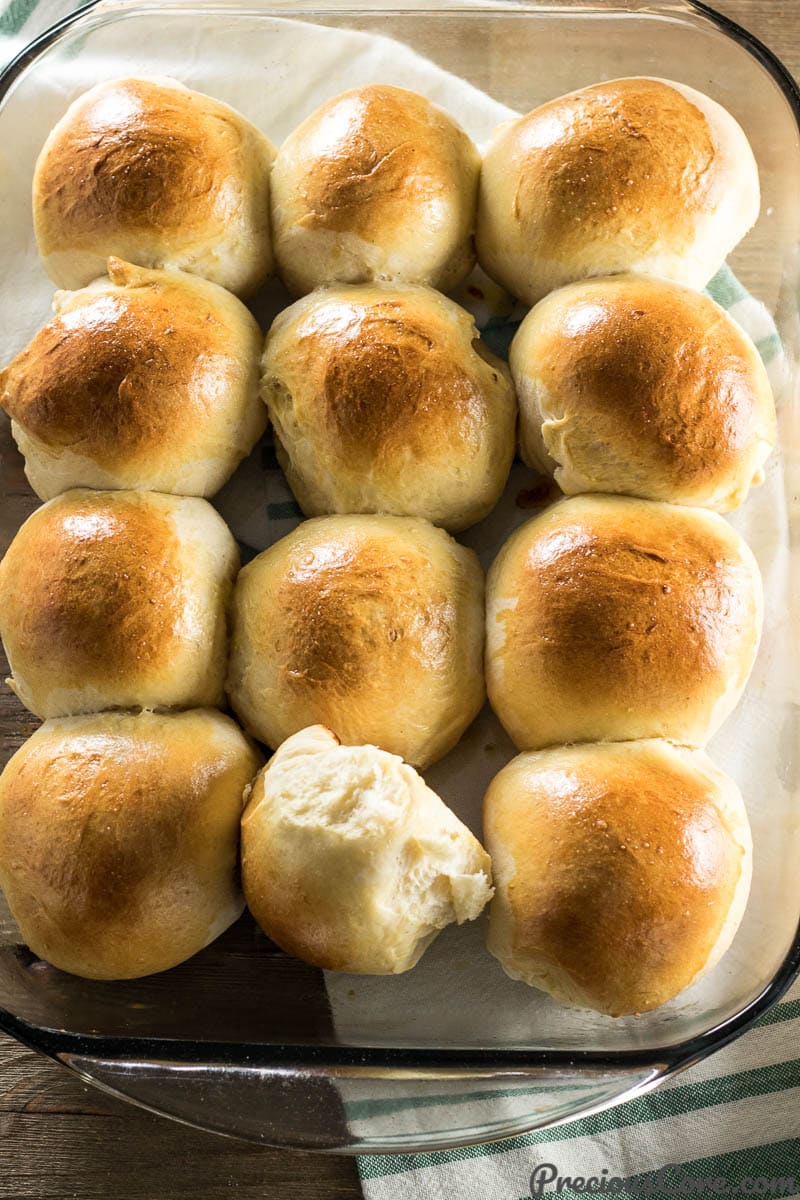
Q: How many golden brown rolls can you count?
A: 12